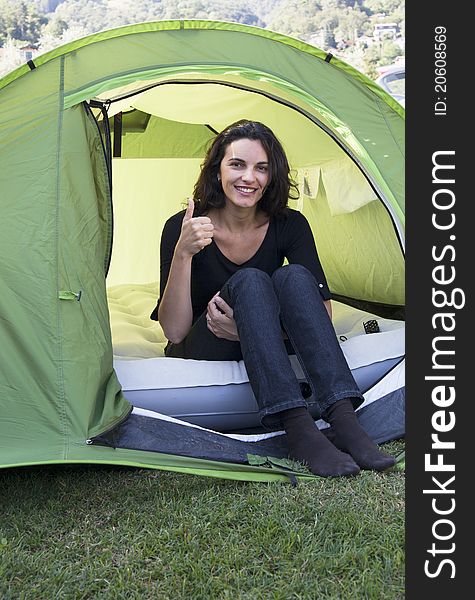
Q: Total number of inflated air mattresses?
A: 1